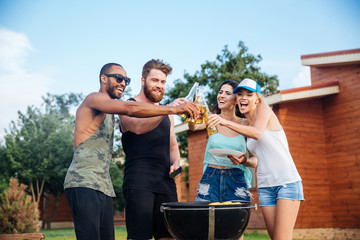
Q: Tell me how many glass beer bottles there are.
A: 4